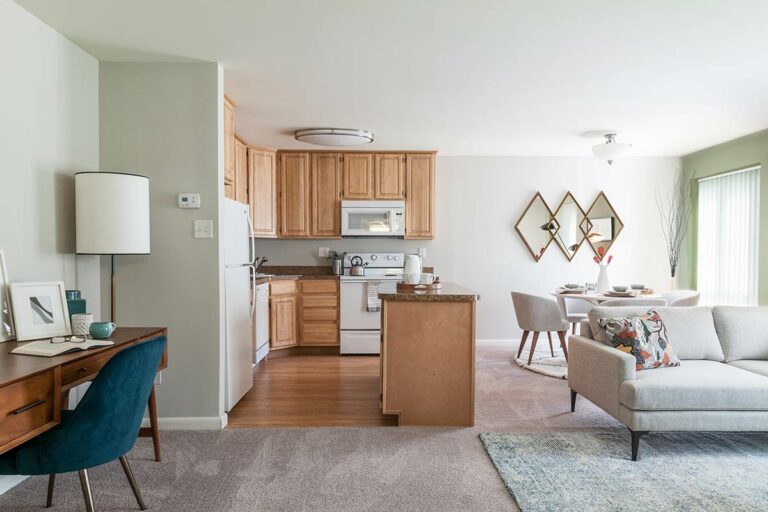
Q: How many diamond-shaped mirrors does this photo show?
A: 3